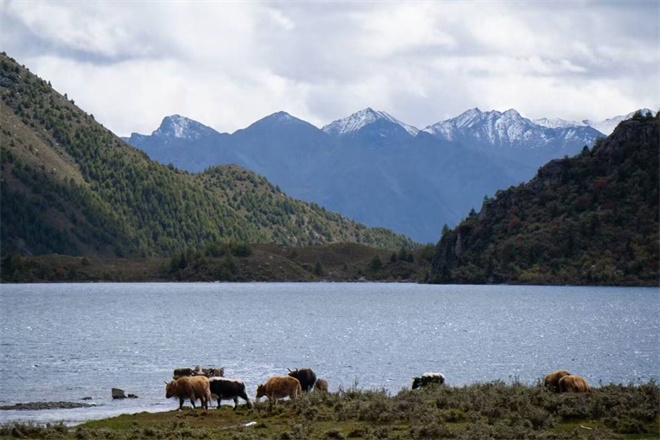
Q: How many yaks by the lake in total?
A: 8